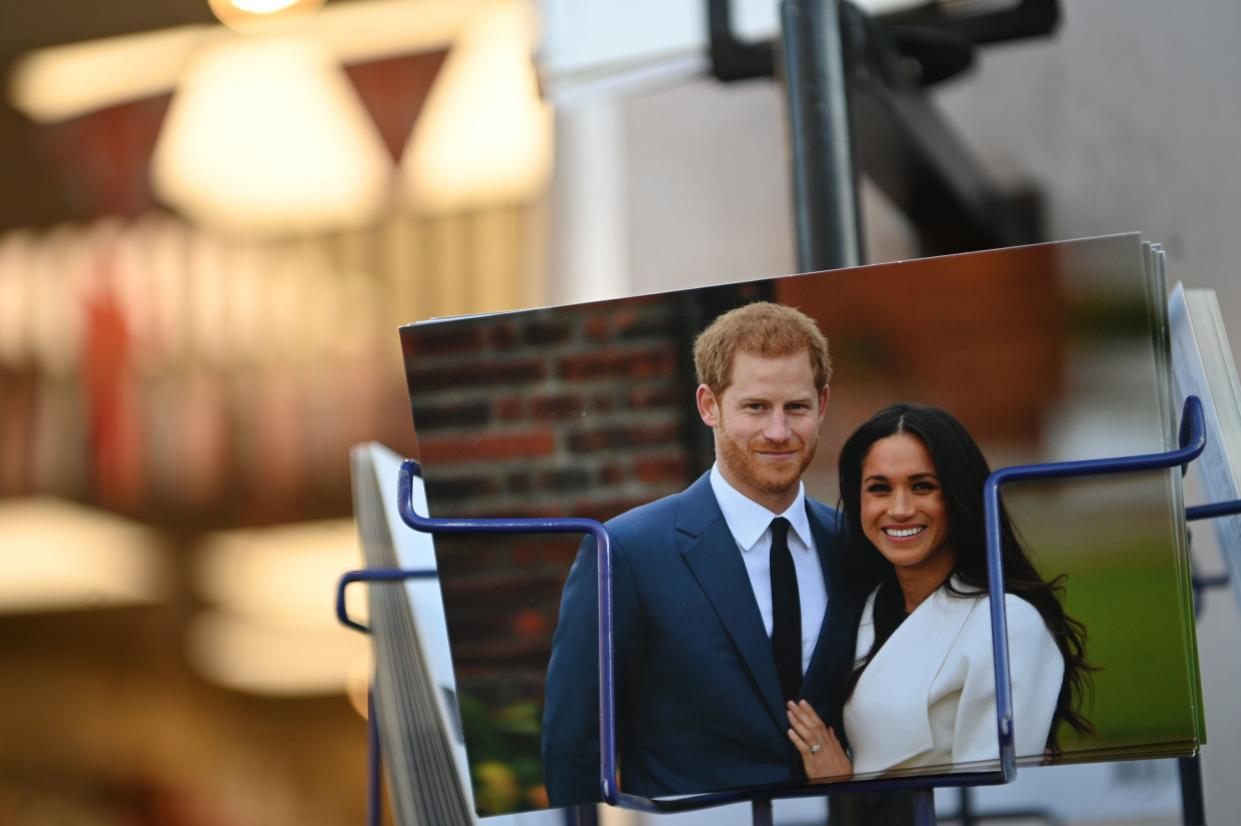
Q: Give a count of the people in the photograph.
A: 2